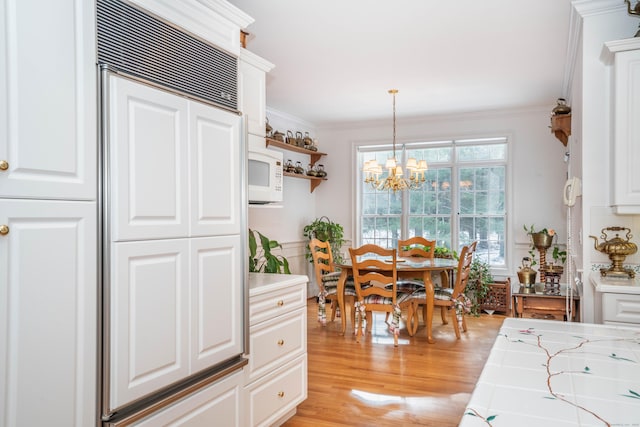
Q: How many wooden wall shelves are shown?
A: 3